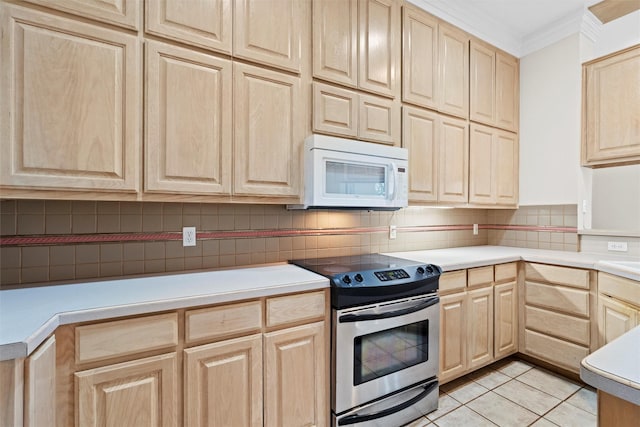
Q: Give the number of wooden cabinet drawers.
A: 11